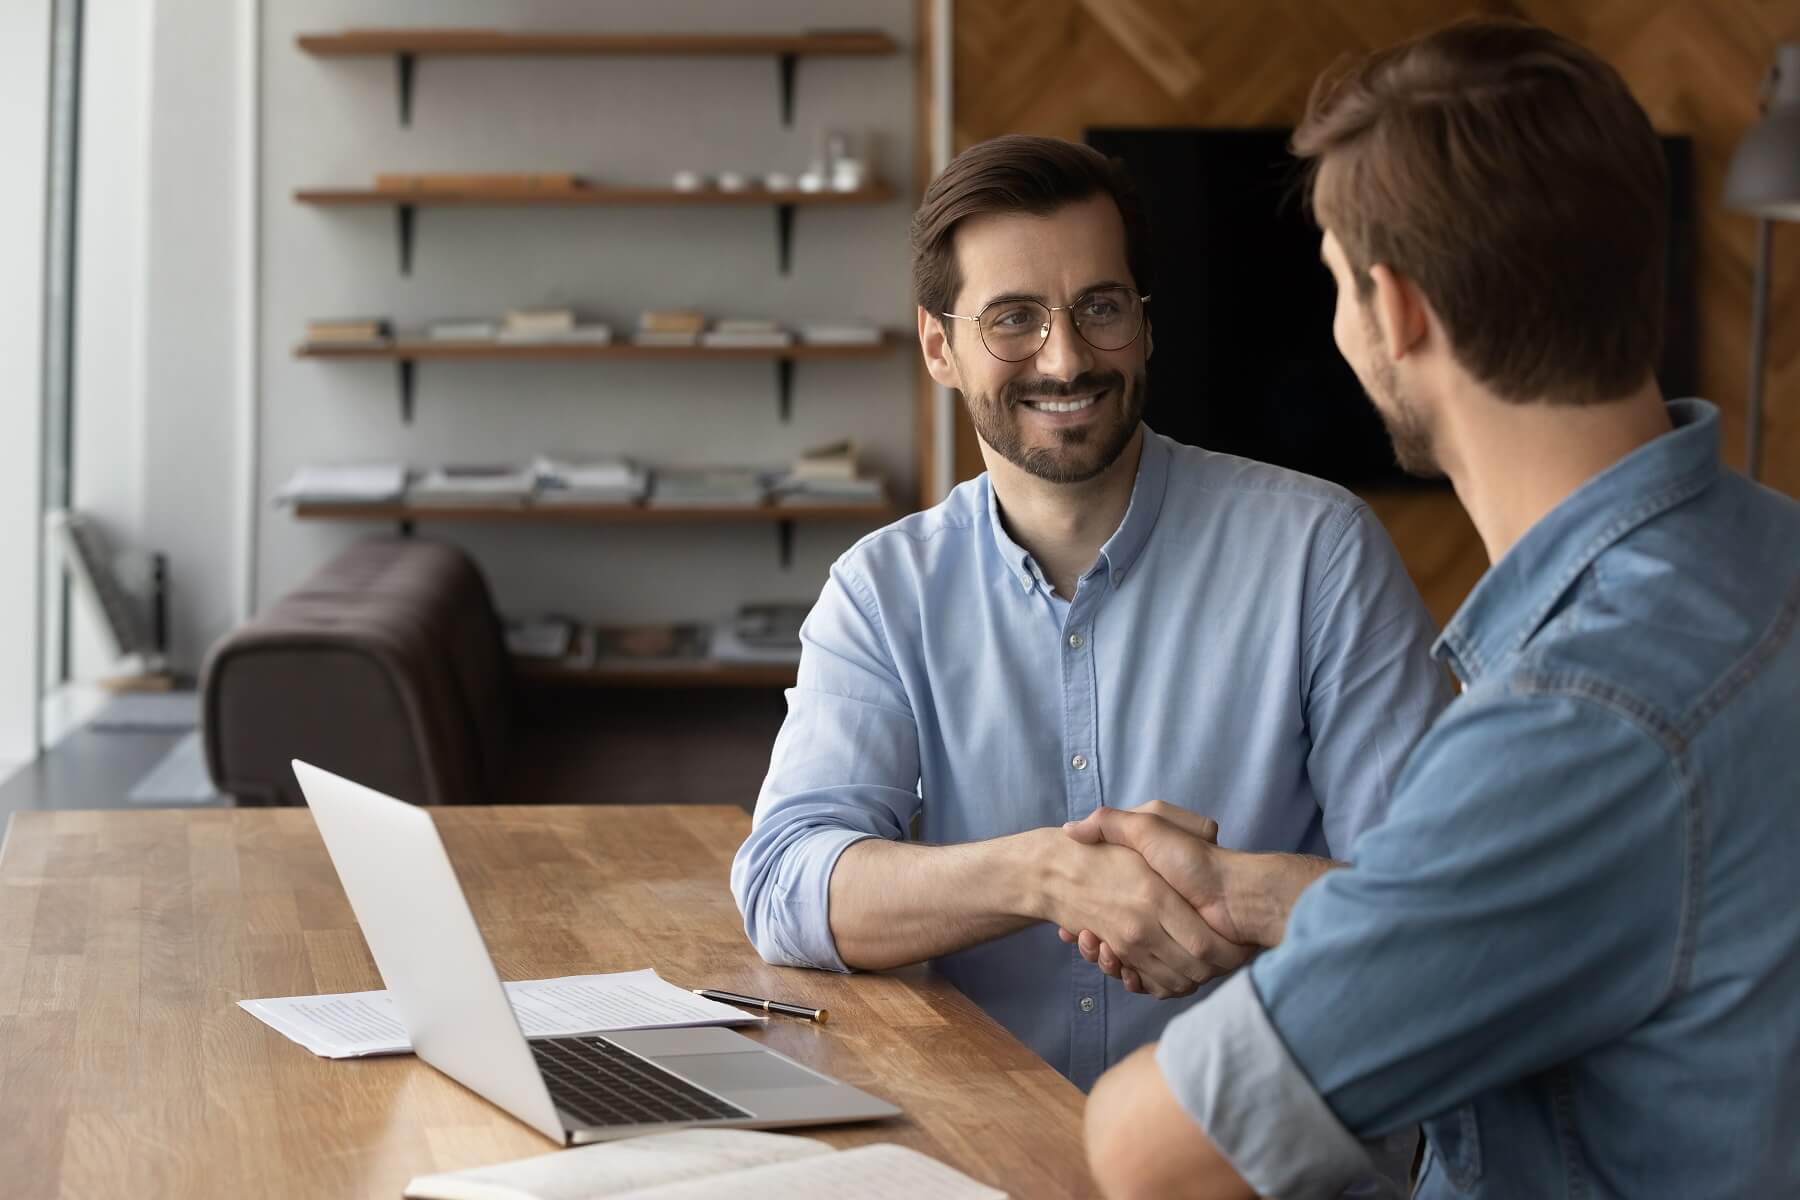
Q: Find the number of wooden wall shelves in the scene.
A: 5